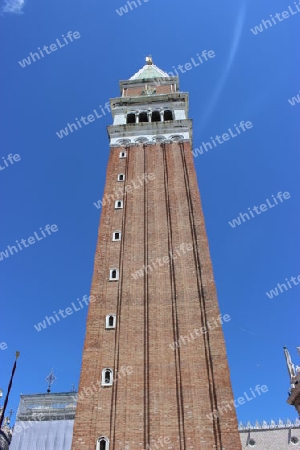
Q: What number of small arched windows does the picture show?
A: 8